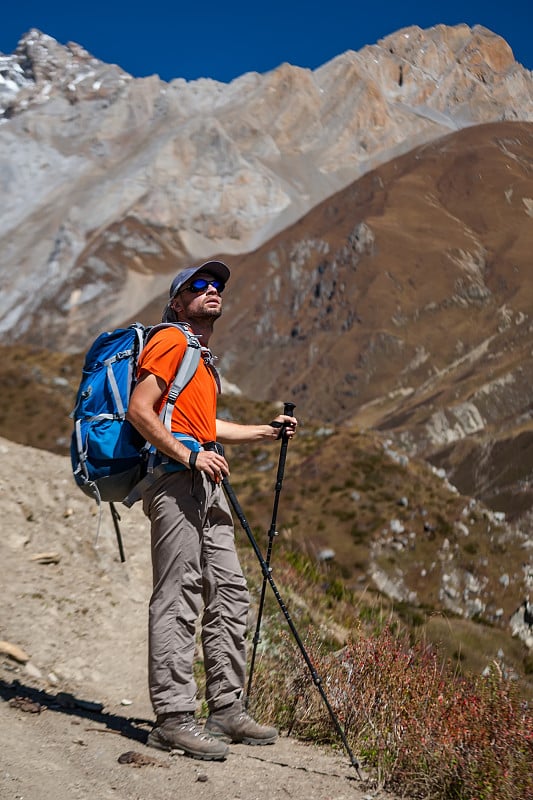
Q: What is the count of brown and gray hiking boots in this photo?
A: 2